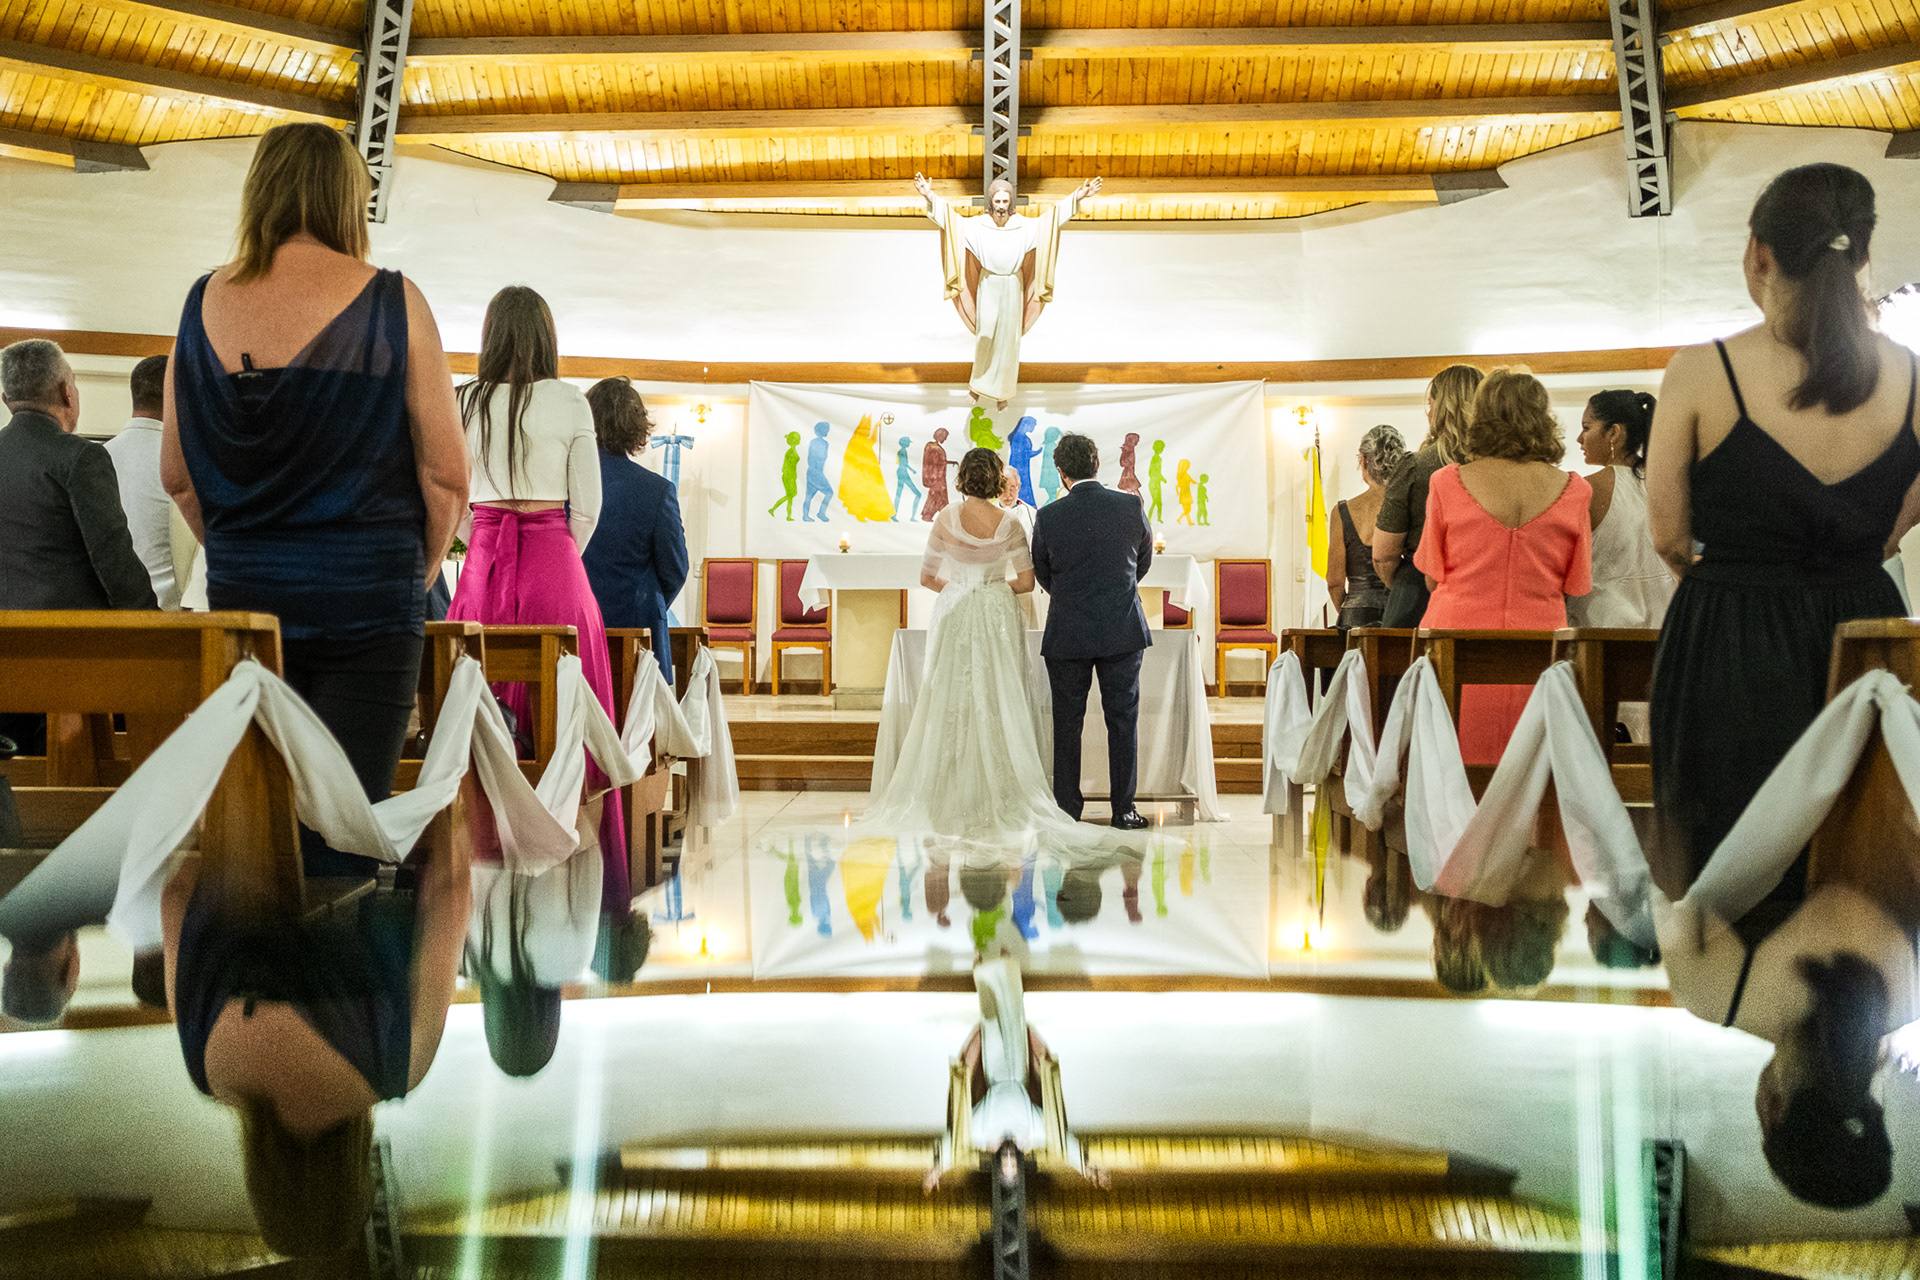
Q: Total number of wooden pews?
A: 10